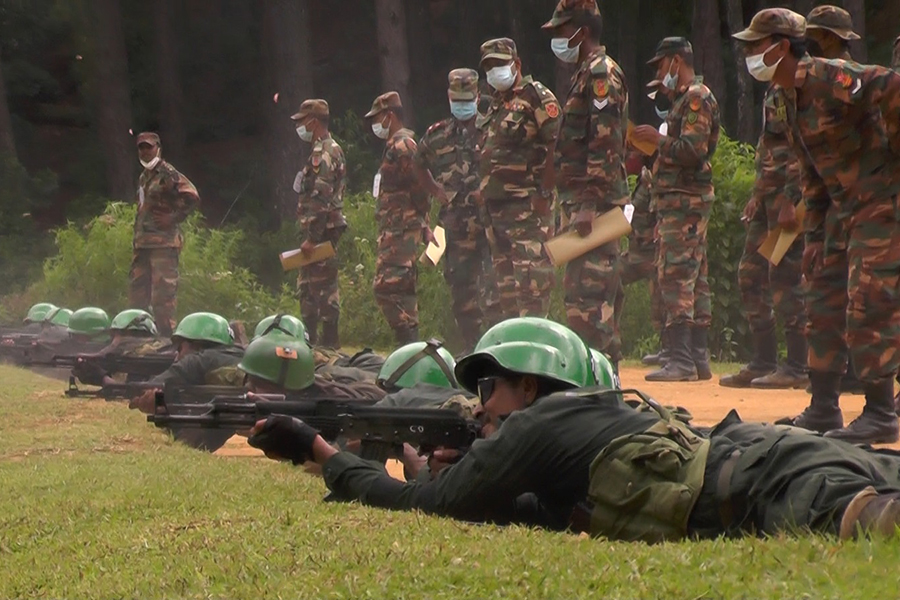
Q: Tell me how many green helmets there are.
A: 10